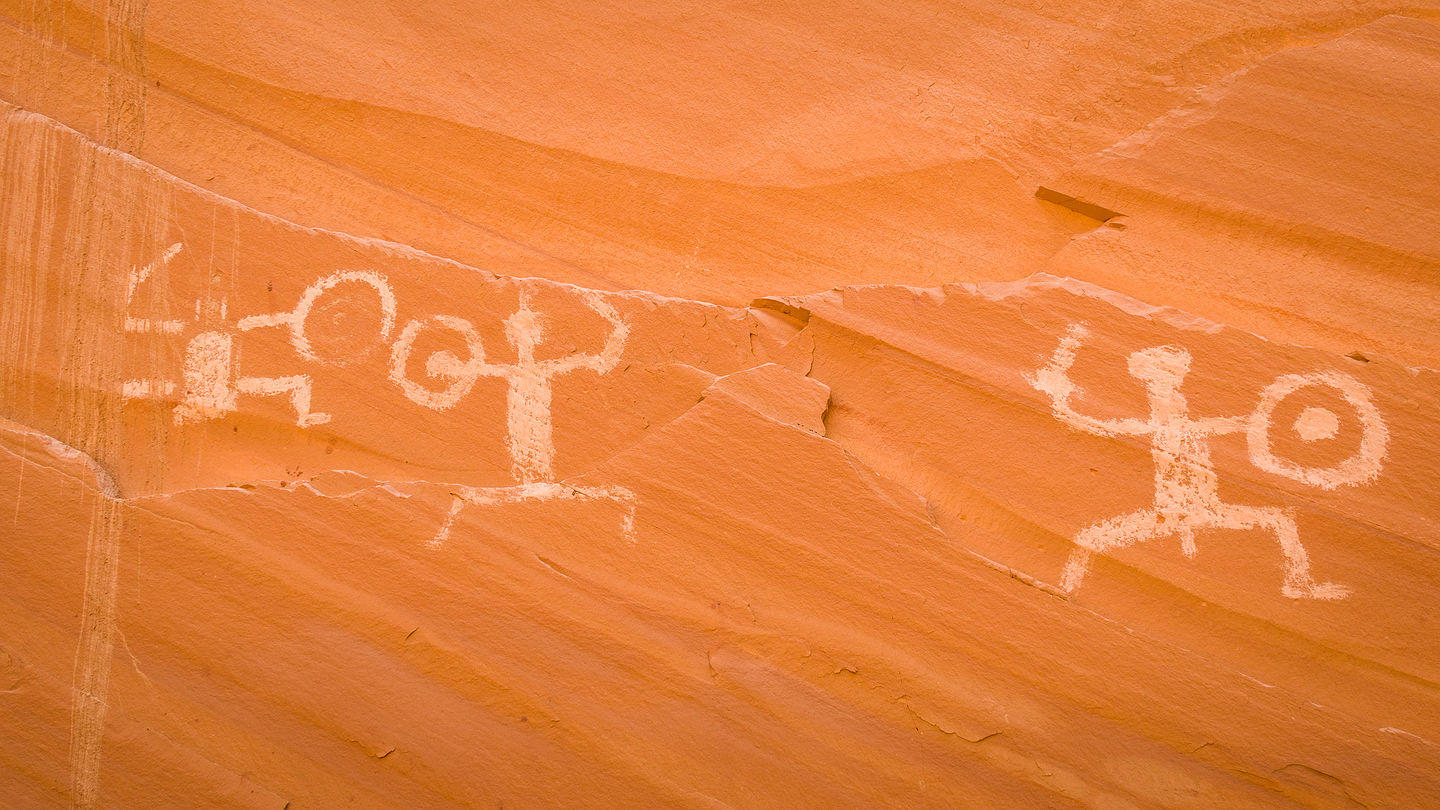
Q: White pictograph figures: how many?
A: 3